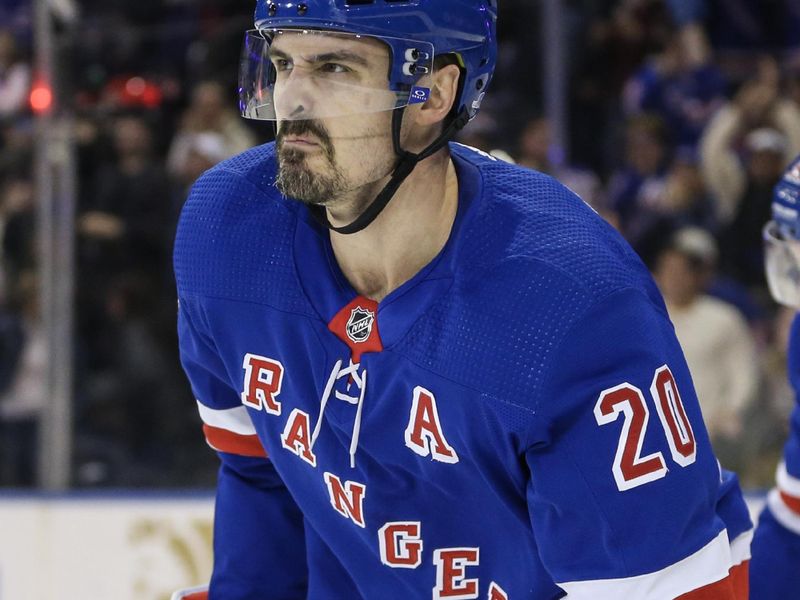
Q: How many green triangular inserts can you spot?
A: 0